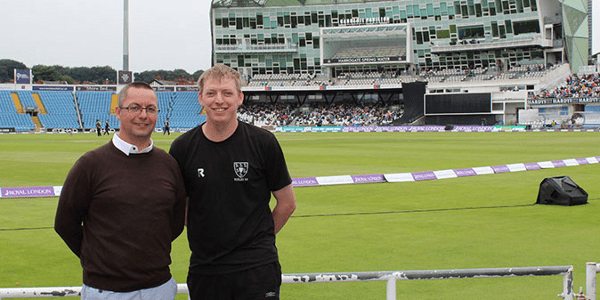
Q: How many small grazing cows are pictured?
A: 0